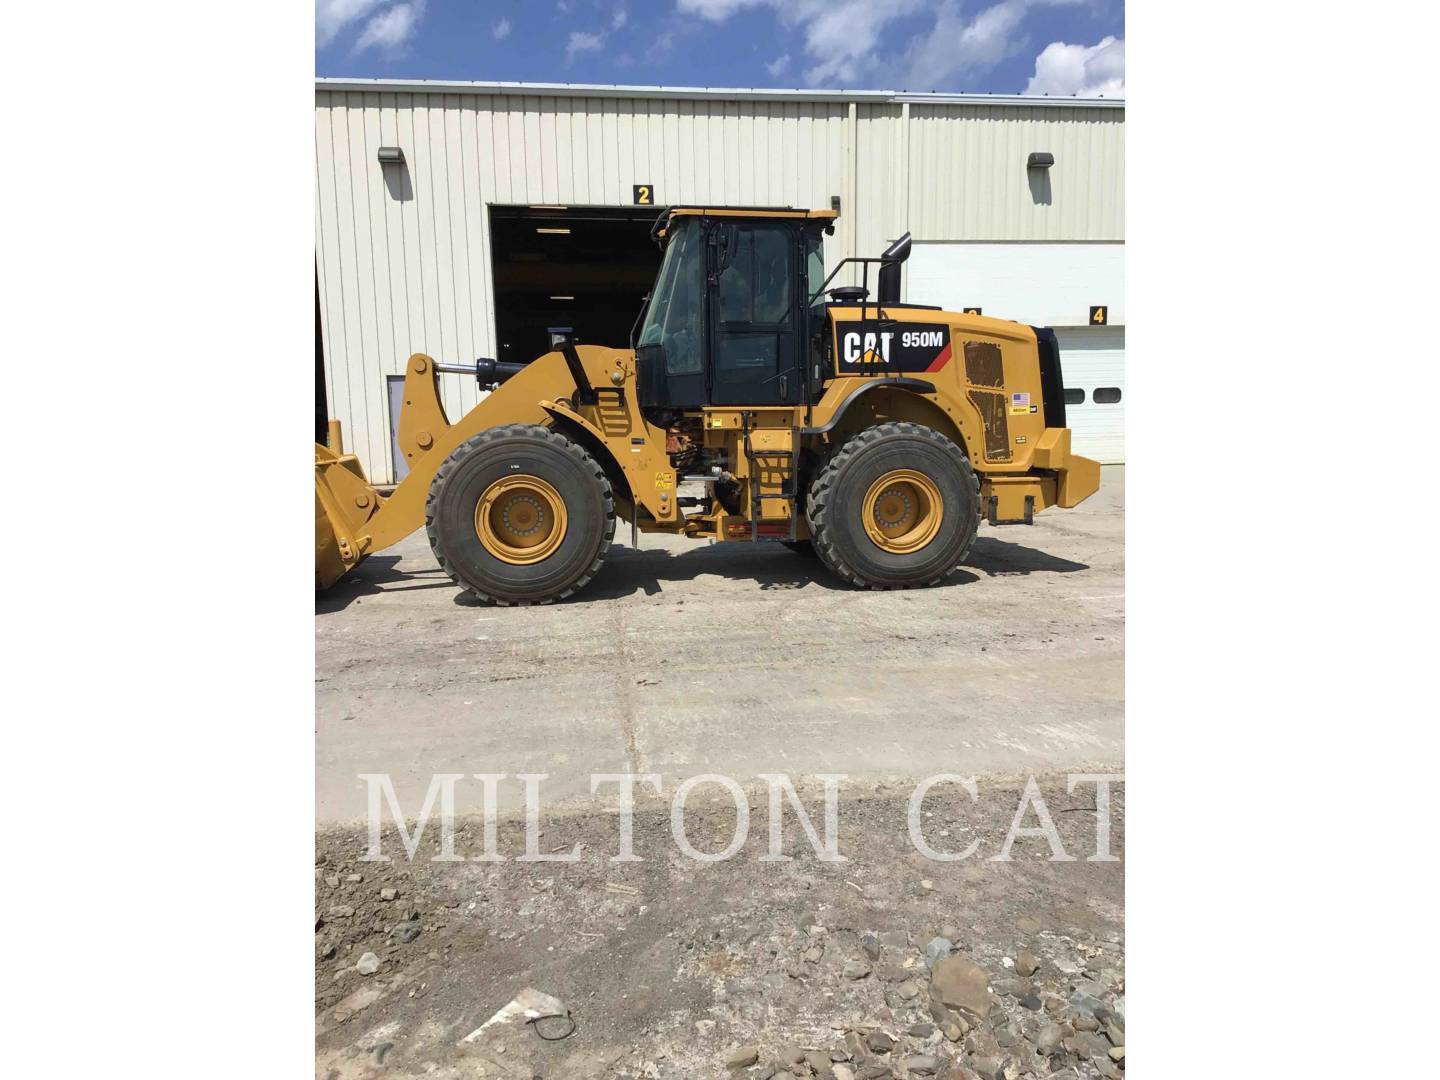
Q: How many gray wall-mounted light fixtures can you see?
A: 2